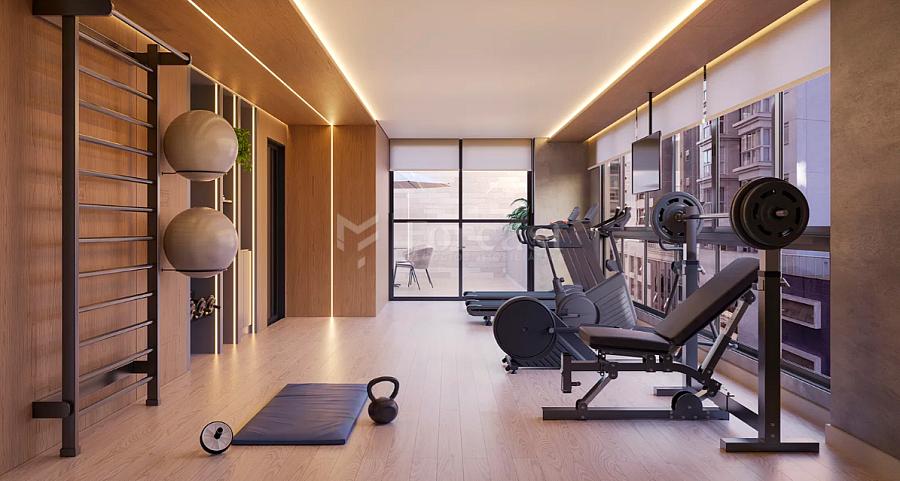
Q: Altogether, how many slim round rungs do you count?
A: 12